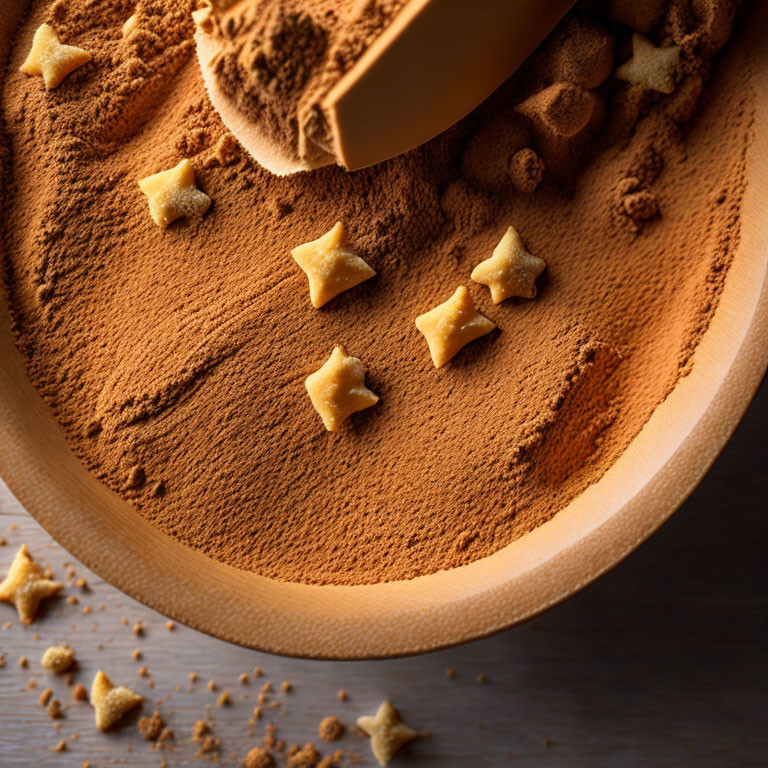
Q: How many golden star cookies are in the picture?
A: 10